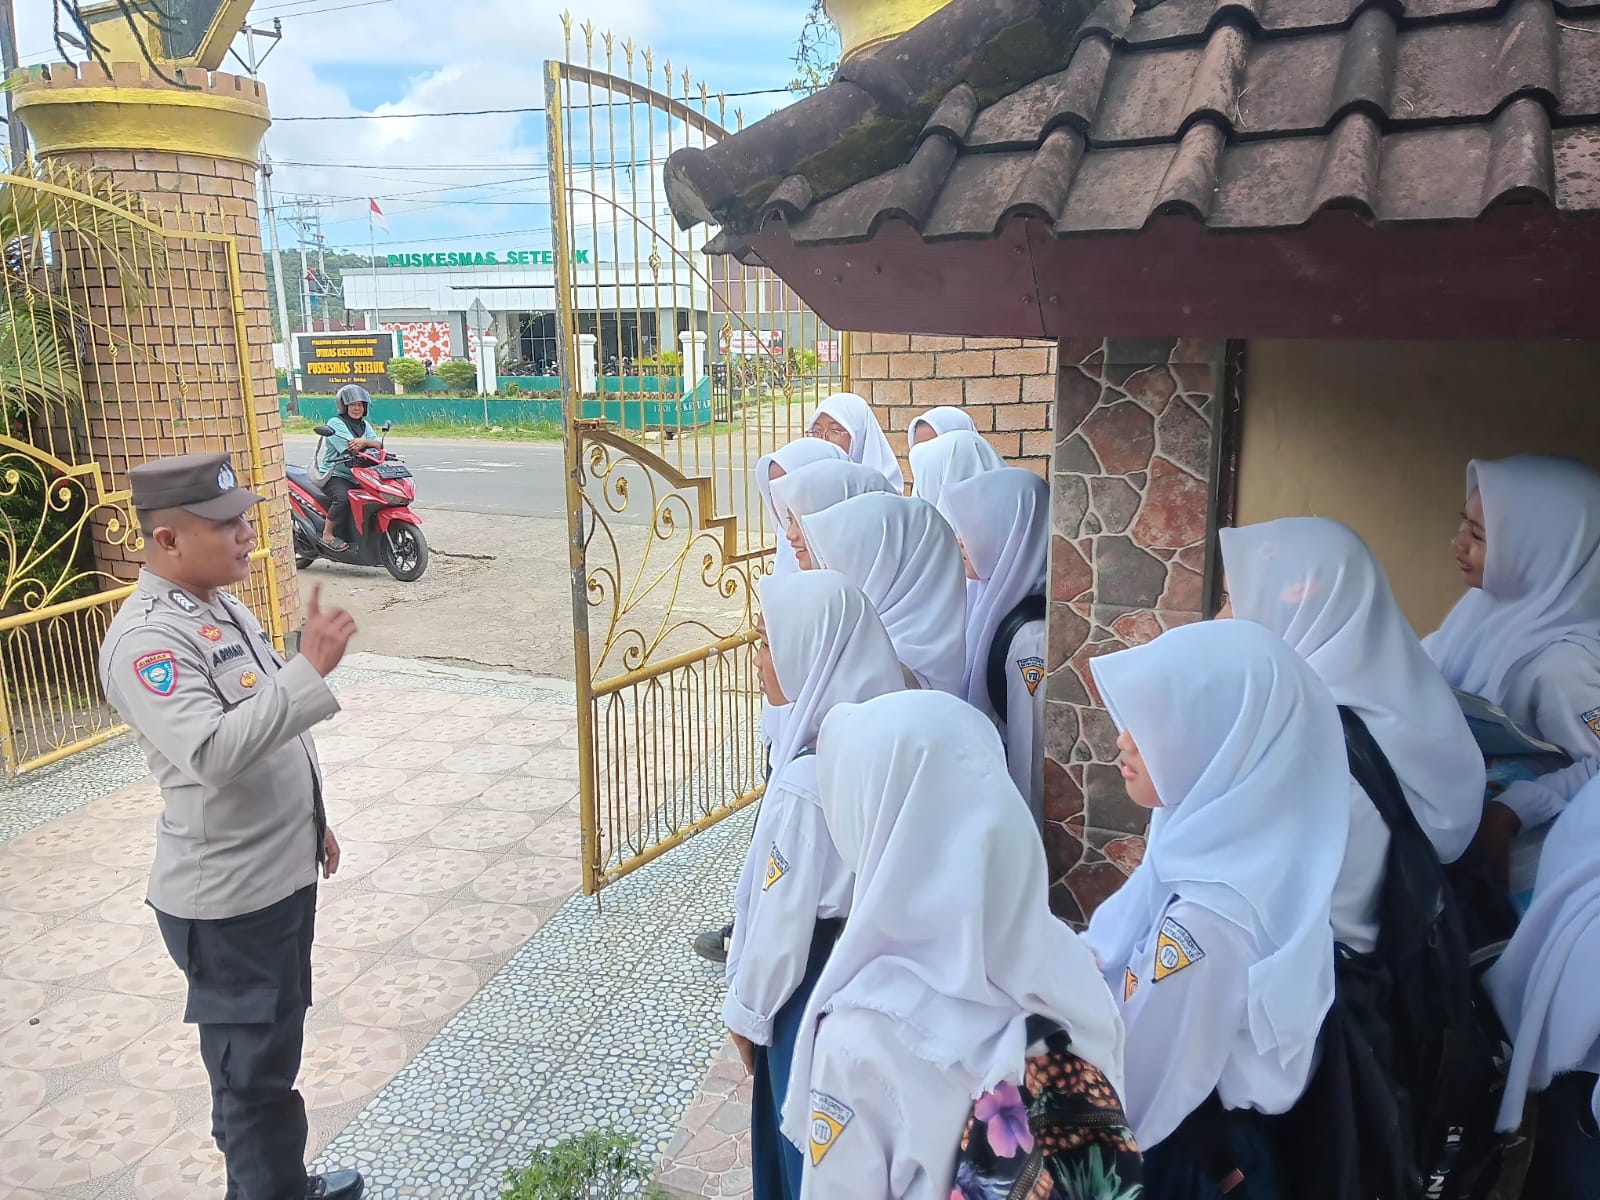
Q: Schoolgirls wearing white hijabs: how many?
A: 13